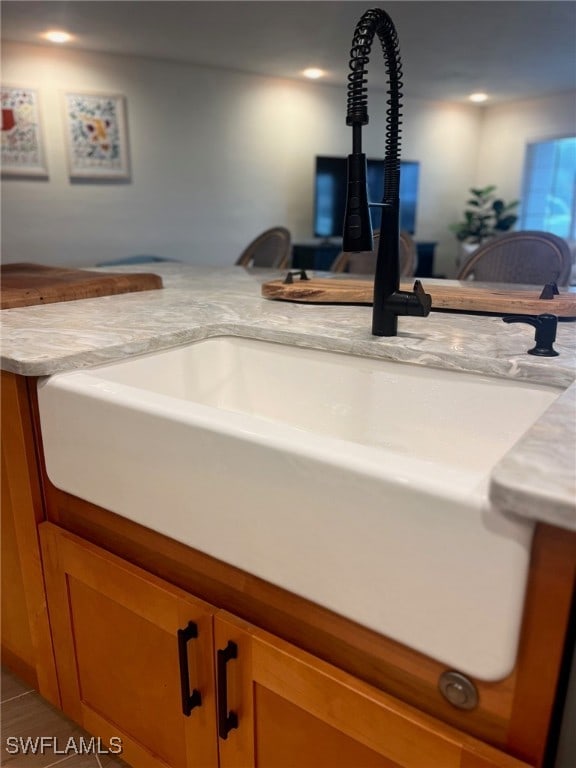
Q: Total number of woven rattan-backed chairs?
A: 3